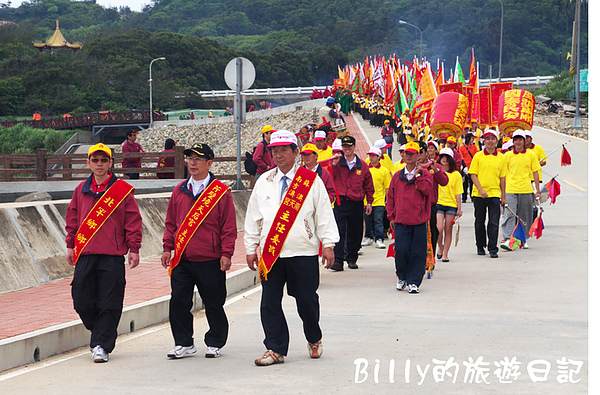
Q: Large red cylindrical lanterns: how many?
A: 2